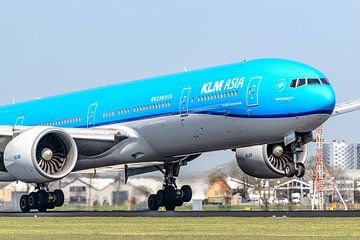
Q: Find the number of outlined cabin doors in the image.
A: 4